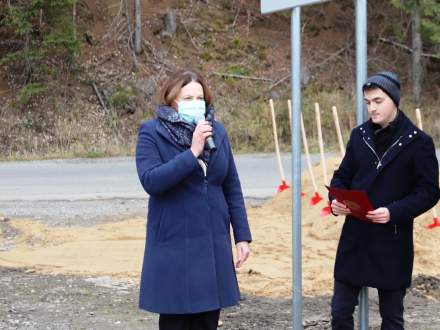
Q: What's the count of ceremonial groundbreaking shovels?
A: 6